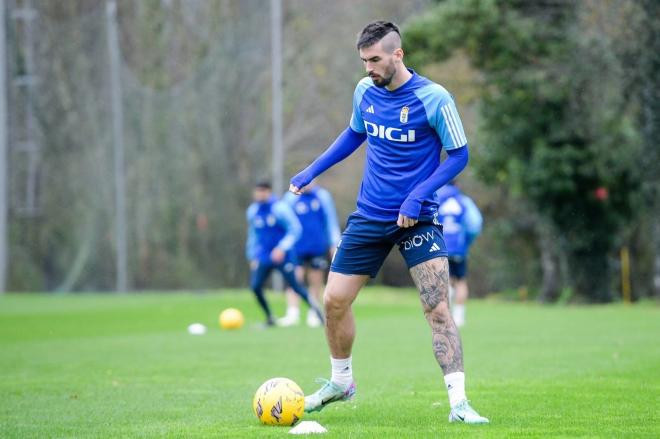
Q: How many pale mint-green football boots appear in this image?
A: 2